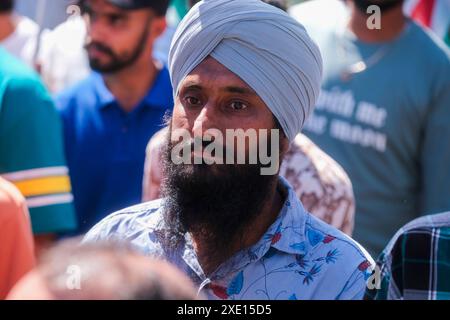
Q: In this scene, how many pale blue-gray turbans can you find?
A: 1